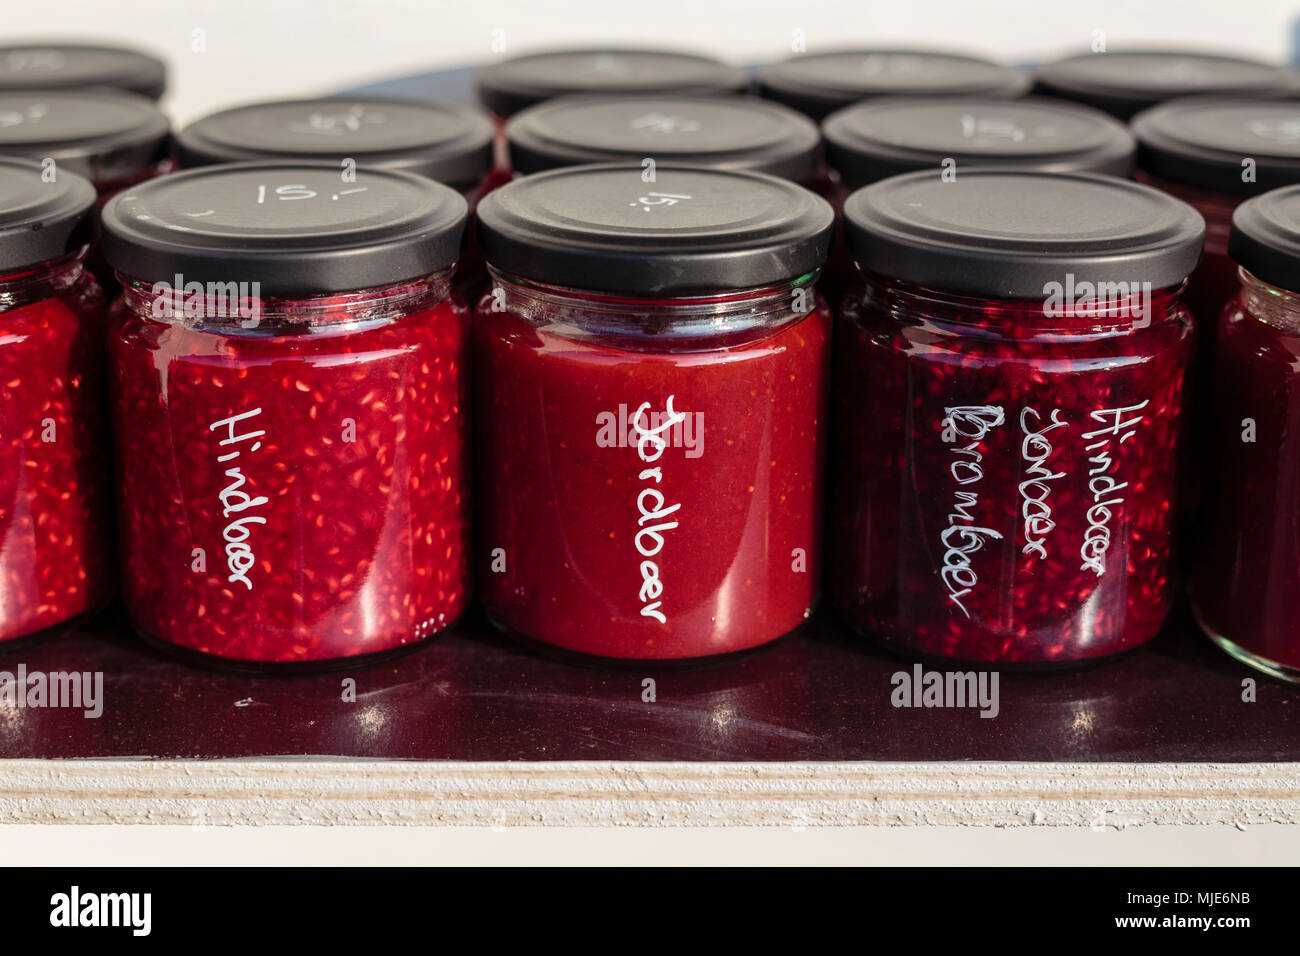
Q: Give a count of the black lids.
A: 14